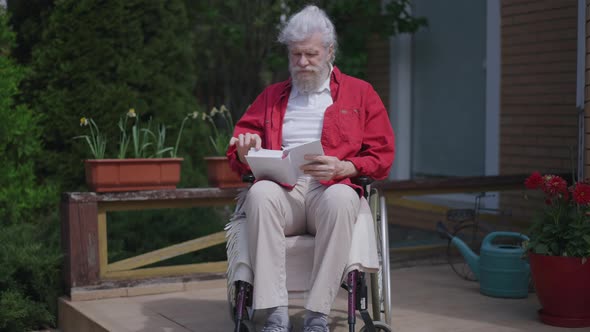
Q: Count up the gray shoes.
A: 2